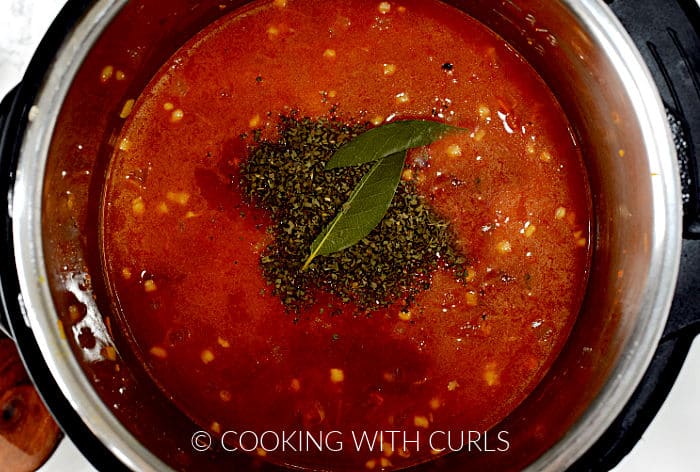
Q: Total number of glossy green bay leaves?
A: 2